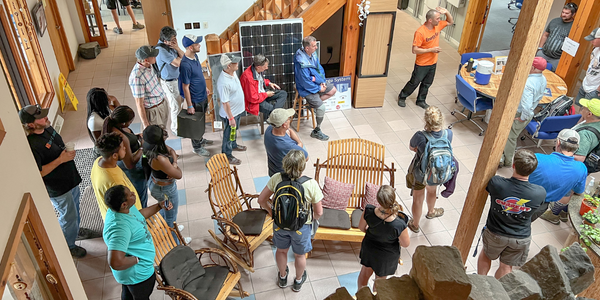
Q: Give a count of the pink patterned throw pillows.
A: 2